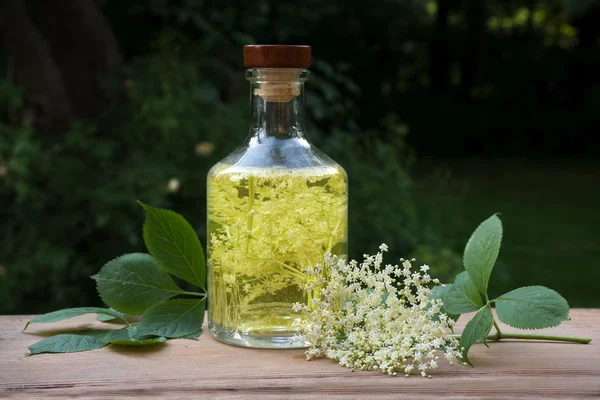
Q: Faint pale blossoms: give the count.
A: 2